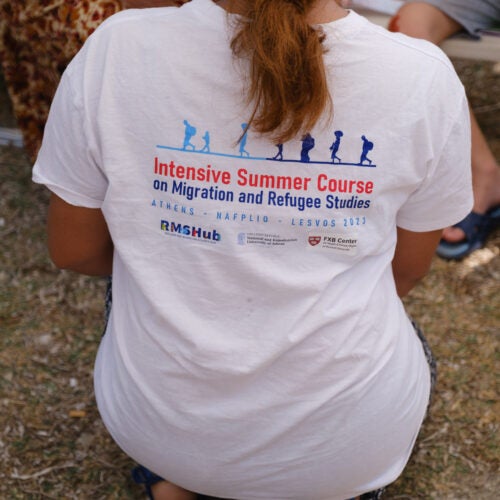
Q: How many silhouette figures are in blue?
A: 7